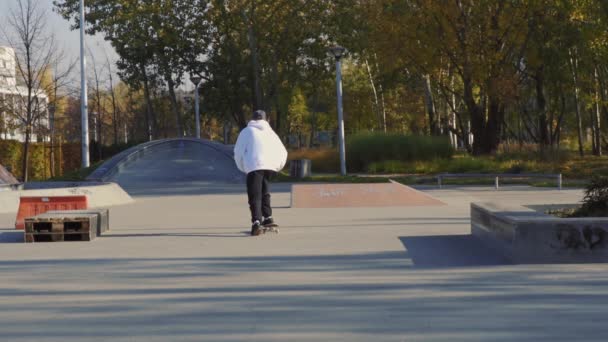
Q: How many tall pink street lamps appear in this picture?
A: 0